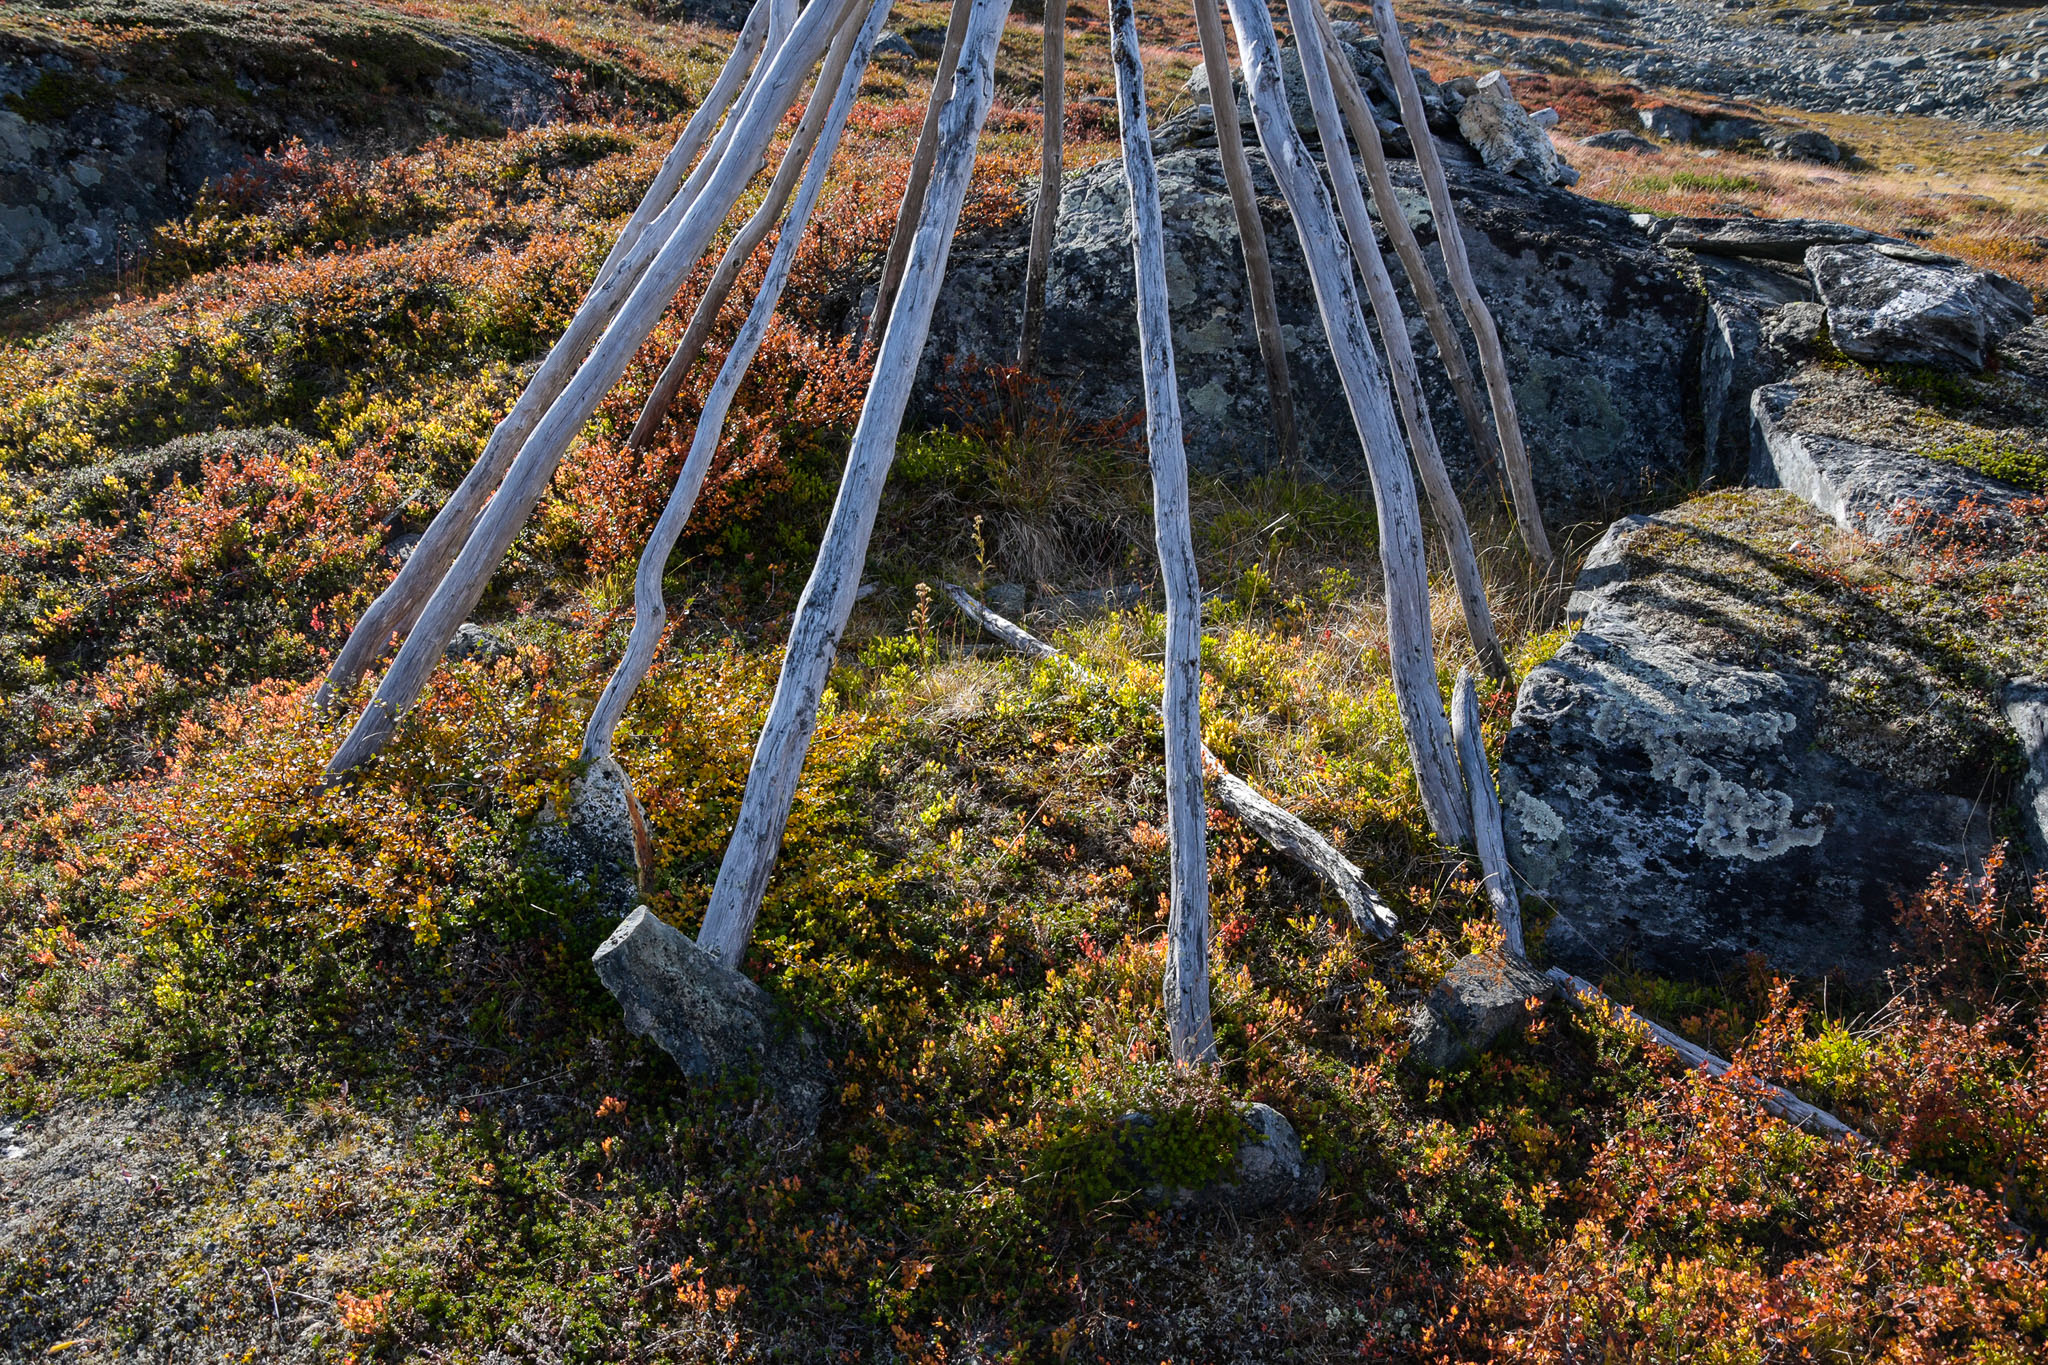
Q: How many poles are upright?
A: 14